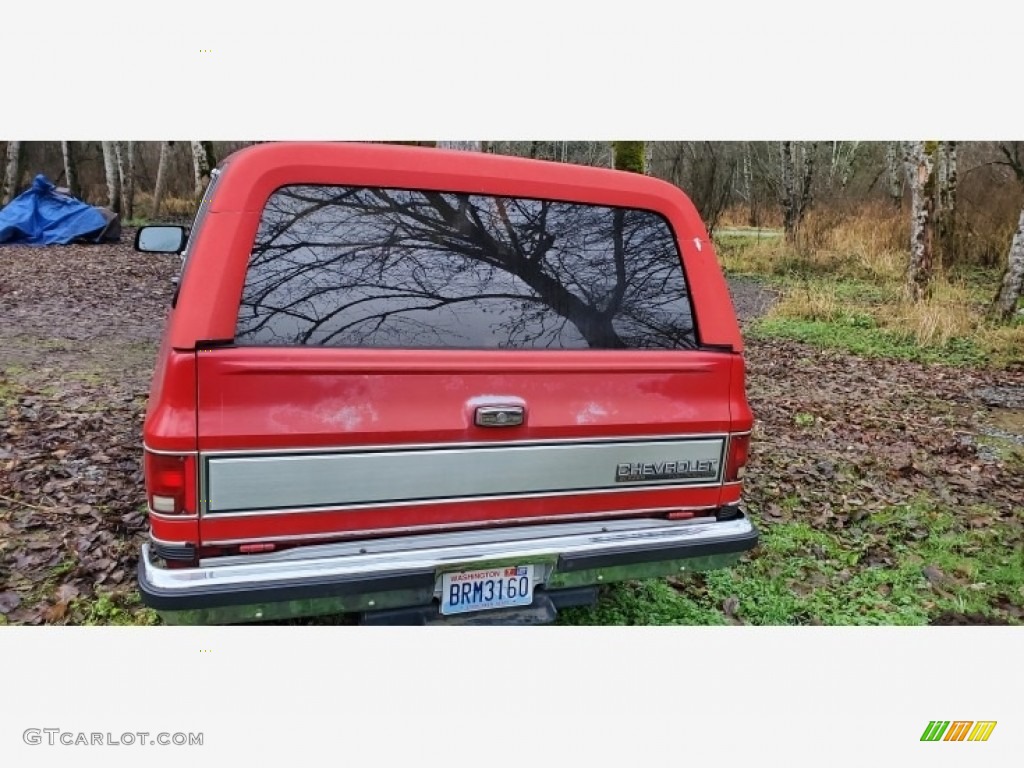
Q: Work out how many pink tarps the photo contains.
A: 0